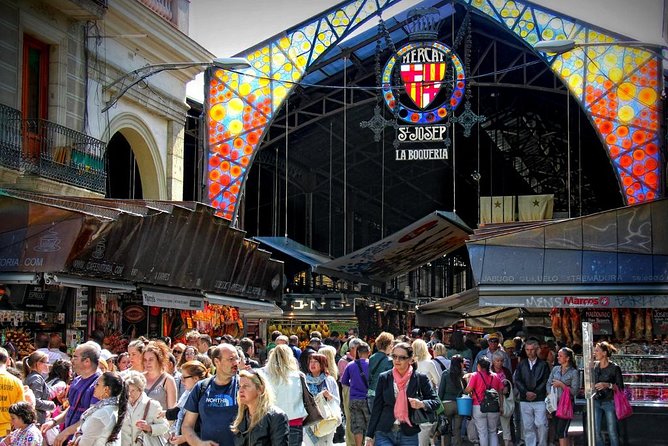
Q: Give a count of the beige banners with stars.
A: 2